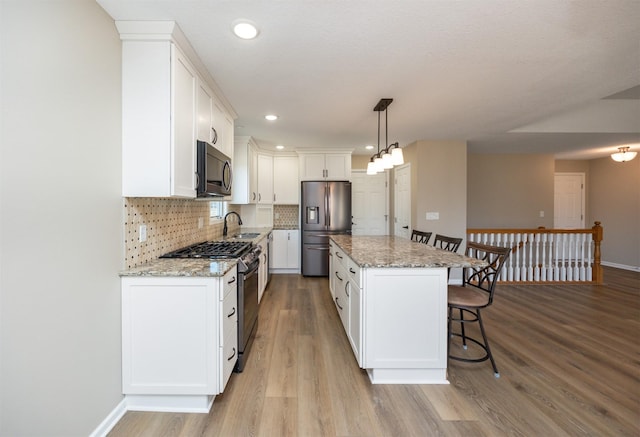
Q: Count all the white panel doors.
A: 3